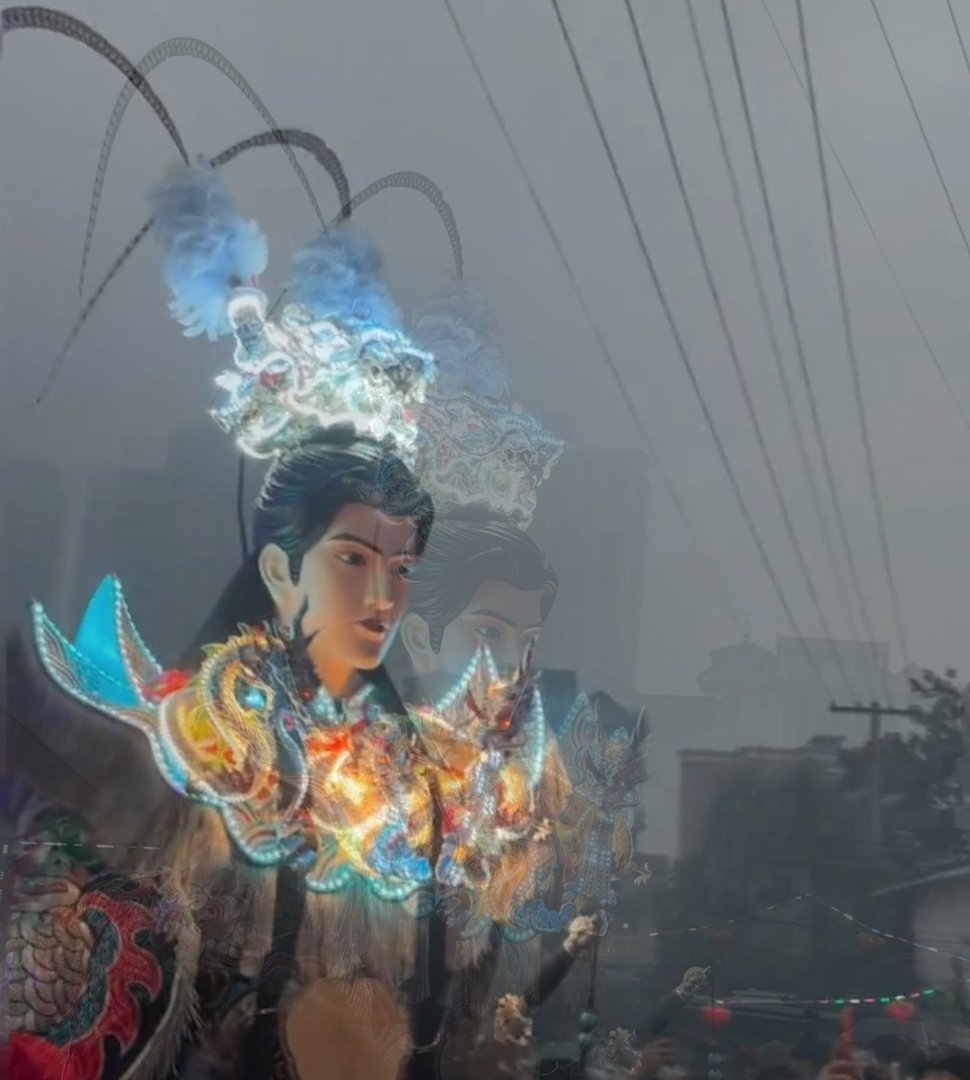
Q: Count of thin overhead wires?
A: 9